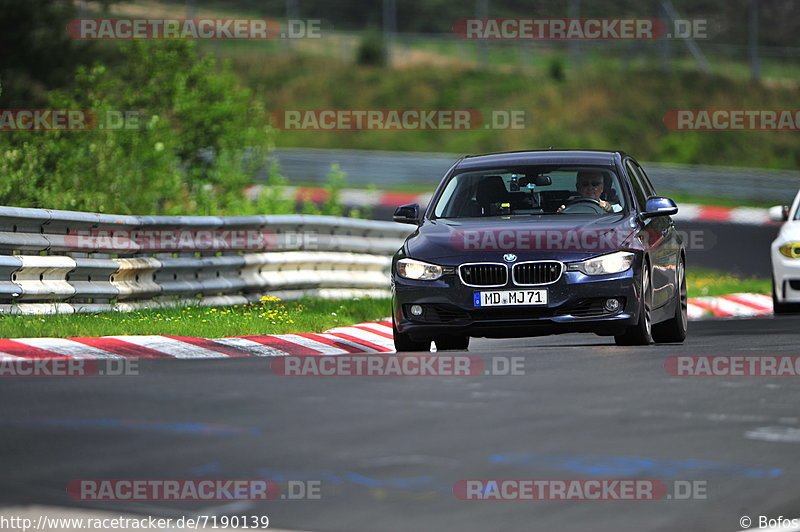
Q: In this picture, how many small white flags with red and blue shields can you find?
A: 0